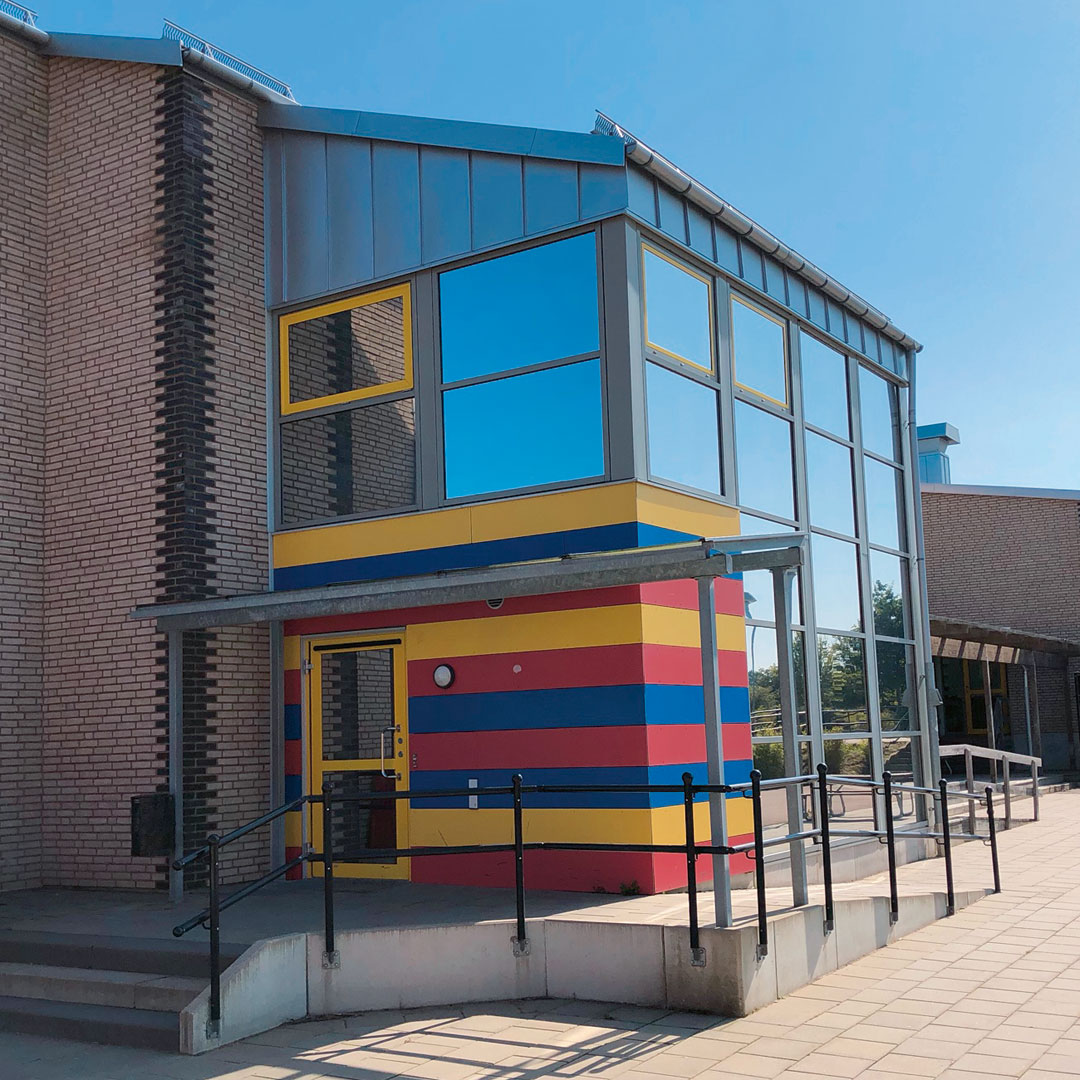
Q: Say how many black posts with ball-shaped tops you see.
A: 9